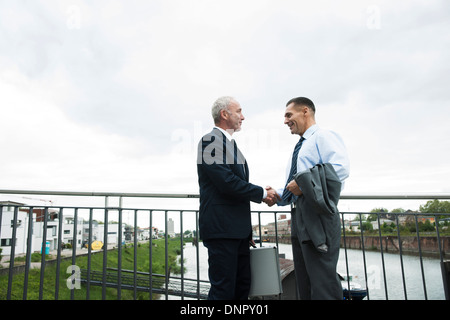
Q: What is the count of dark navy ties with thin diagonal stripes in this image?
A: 1